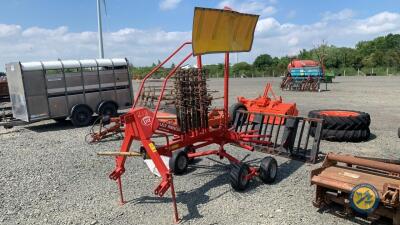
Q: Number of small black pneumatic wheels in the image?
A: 4